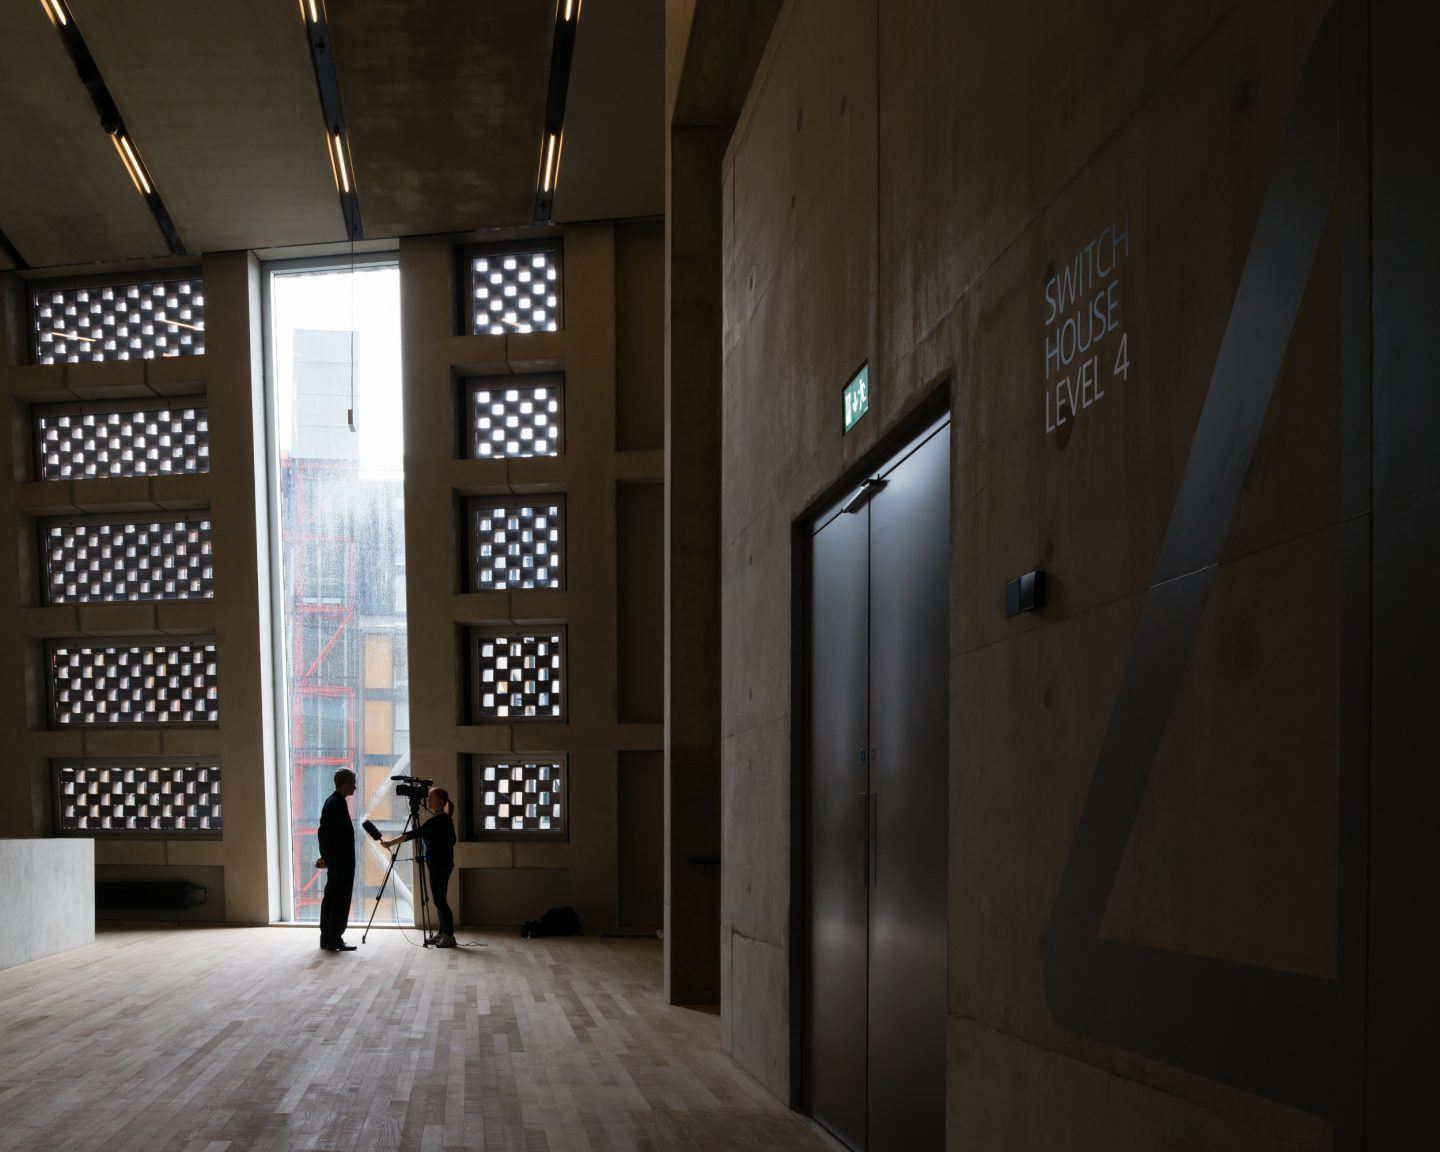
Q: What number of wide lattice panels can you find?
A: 5